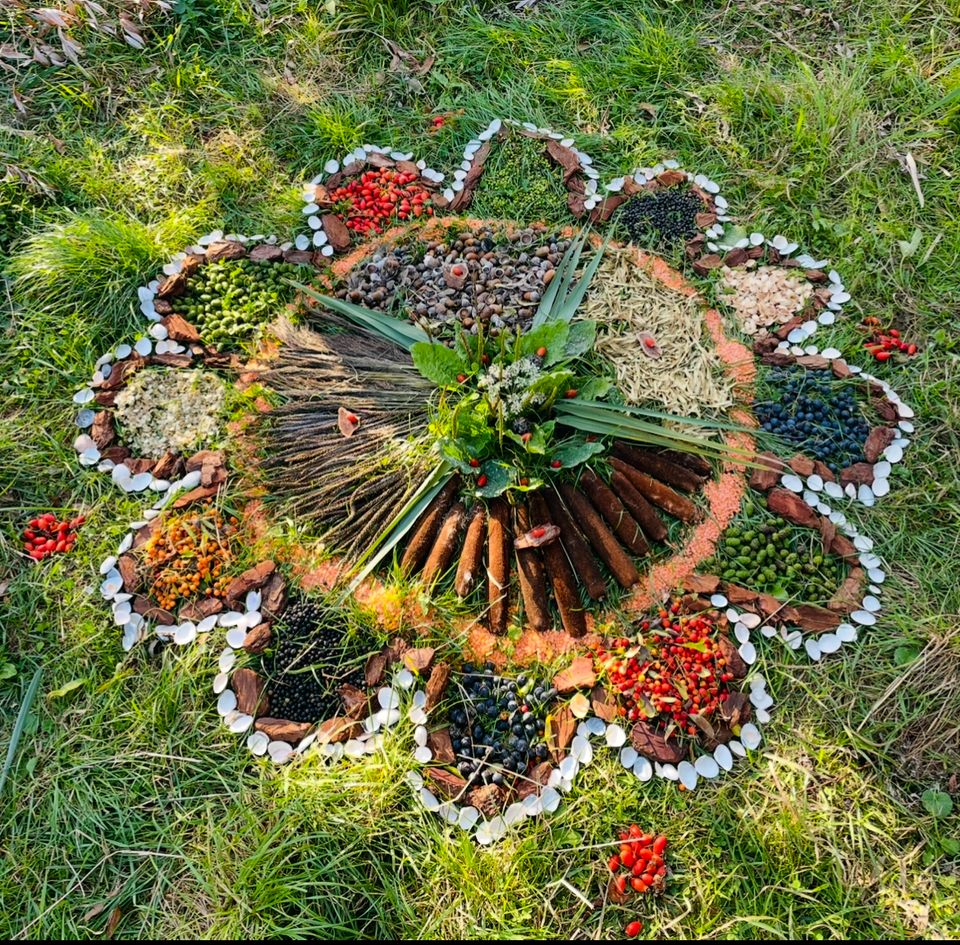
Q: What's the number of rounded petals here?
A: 12